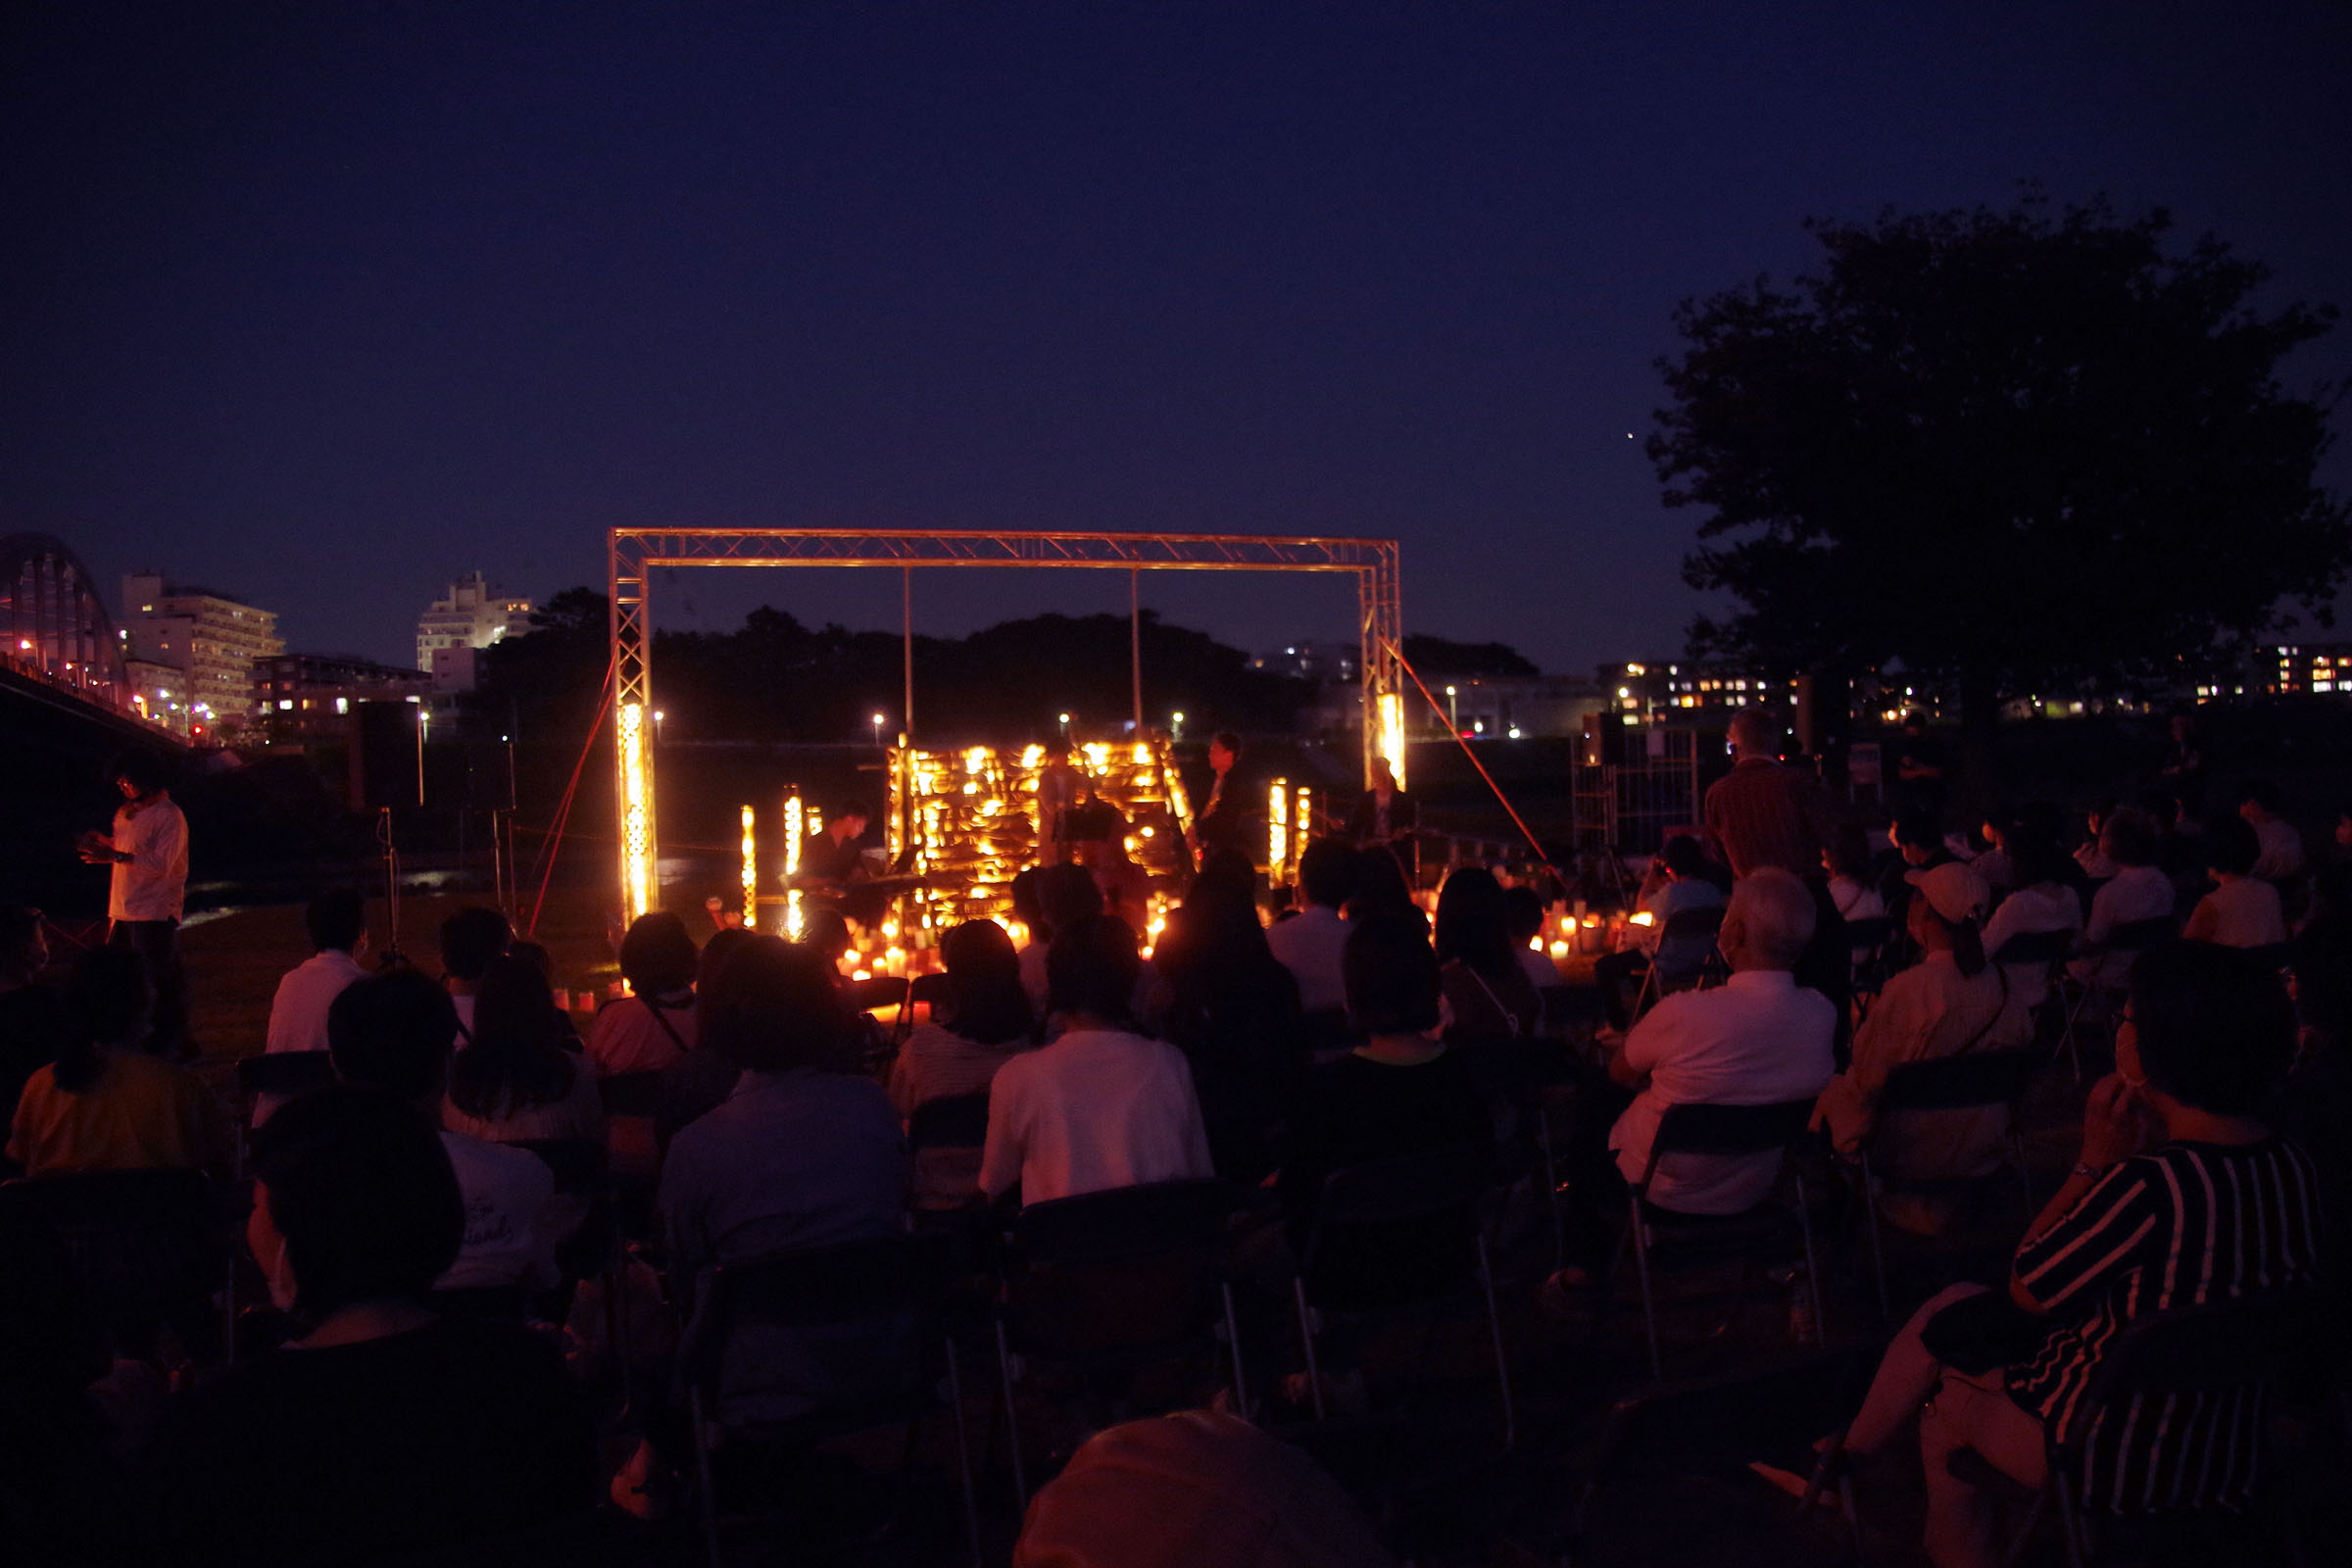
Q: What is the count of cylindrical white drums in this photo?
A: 0